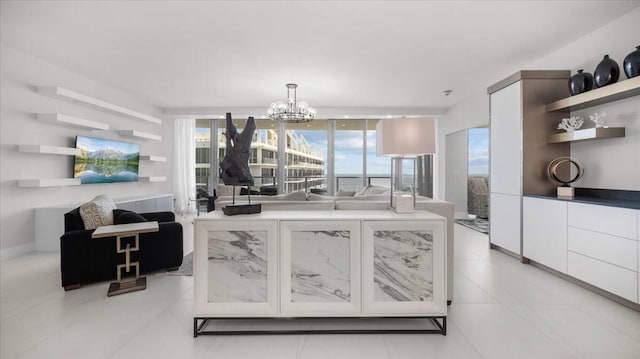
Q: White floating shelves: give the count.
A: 7